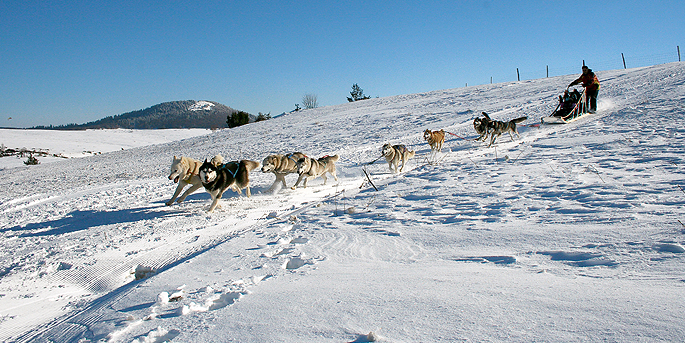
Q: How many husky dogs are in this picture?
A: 8